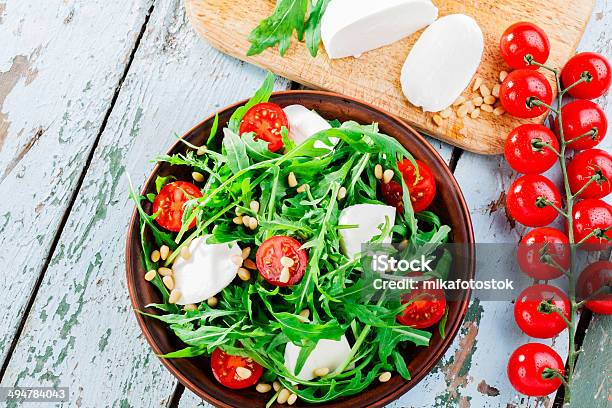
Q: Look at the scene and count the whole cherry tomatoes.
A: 12